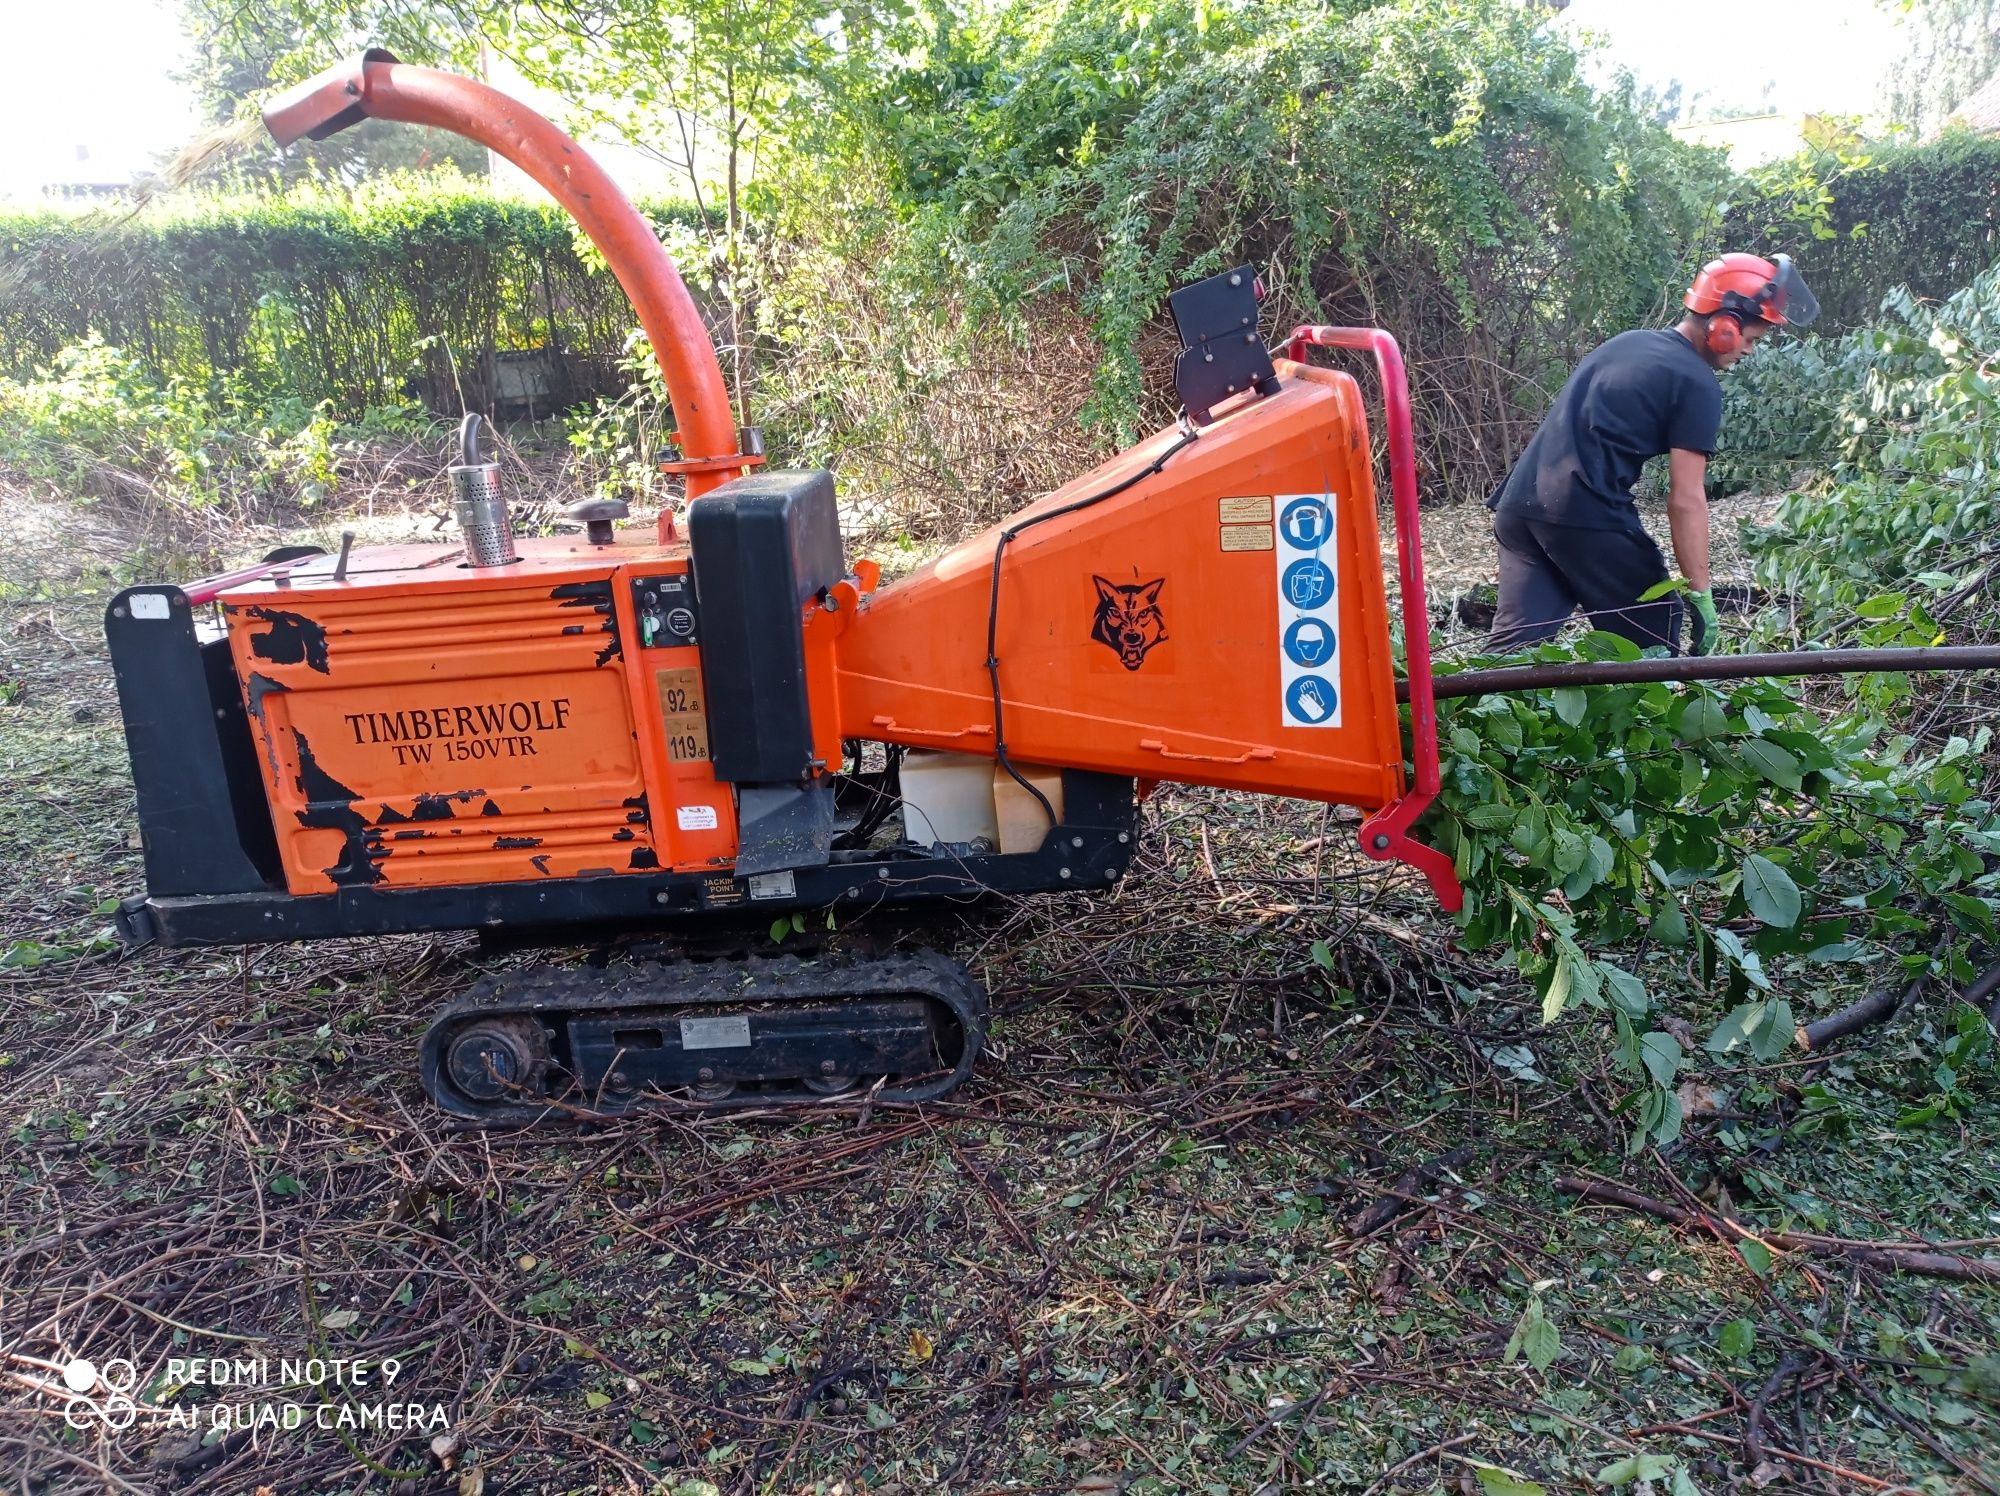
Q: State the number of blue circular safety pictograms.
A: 4